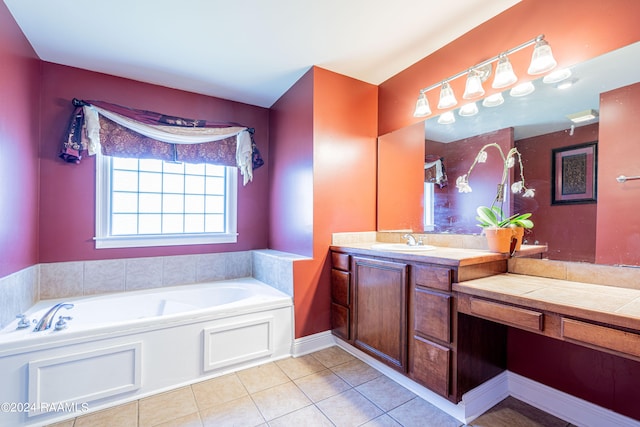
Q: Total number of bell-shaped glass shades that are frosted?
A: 5